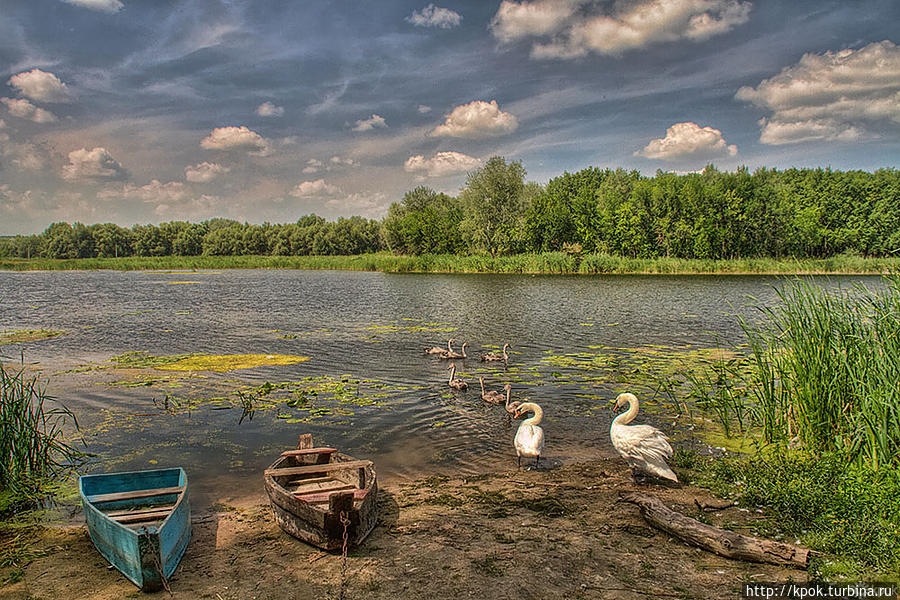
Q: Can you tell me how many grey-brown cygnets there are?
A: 6